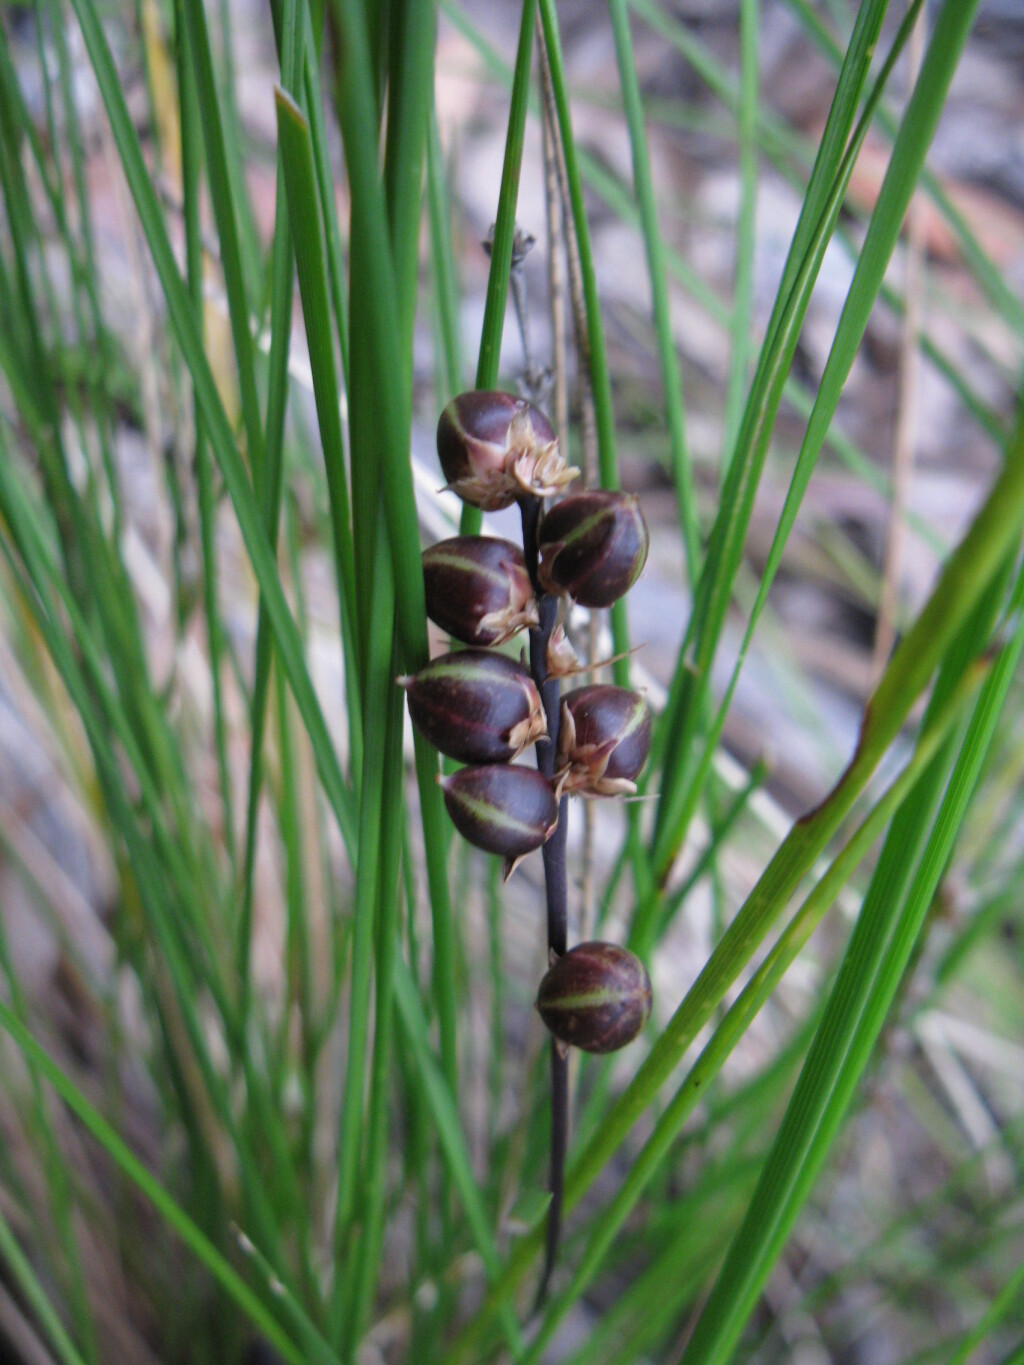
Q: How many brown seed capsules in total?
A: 7